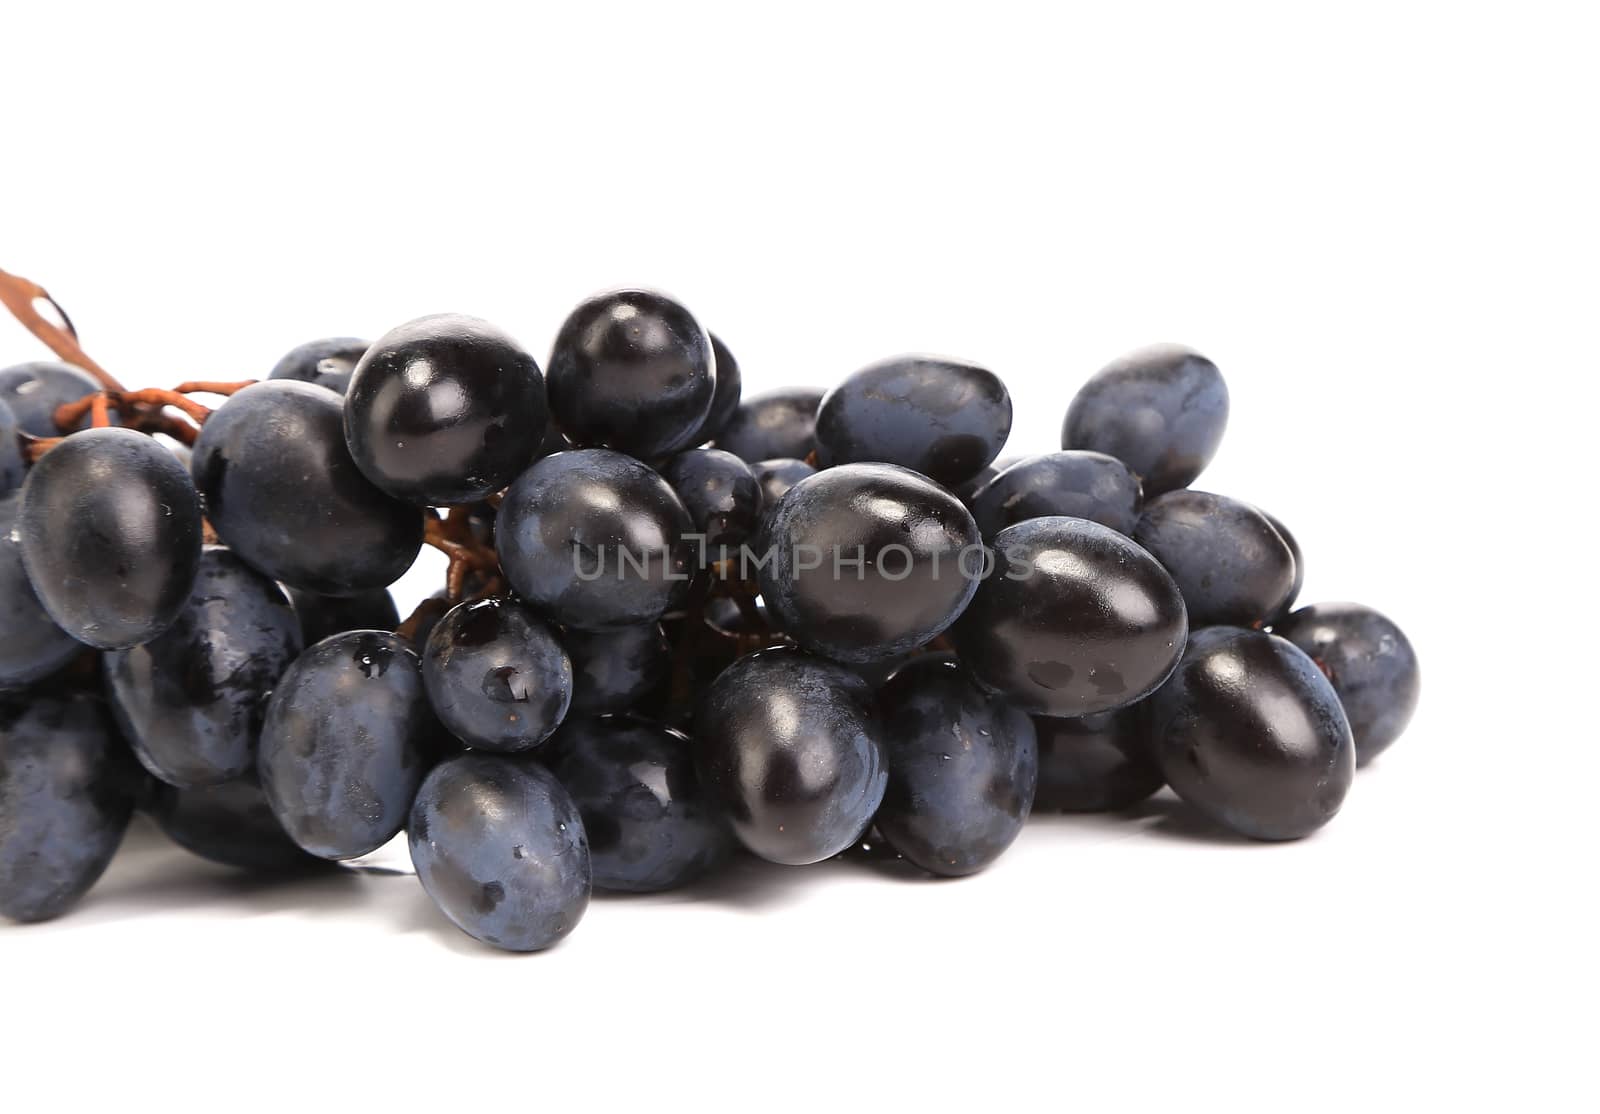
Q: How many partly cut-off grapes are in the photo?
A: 4